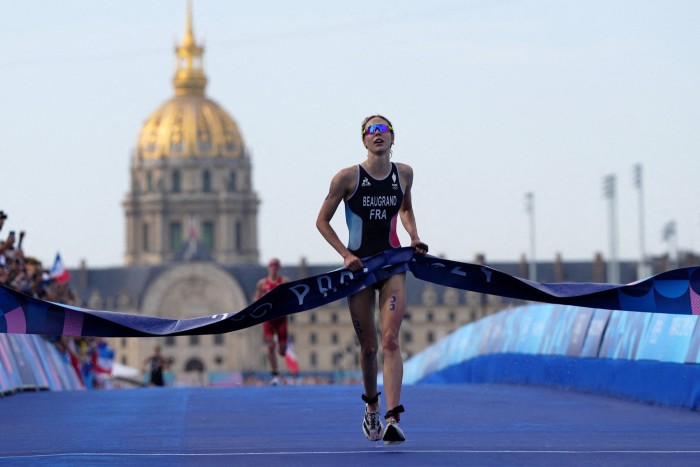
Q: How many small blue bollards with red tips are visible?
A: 0